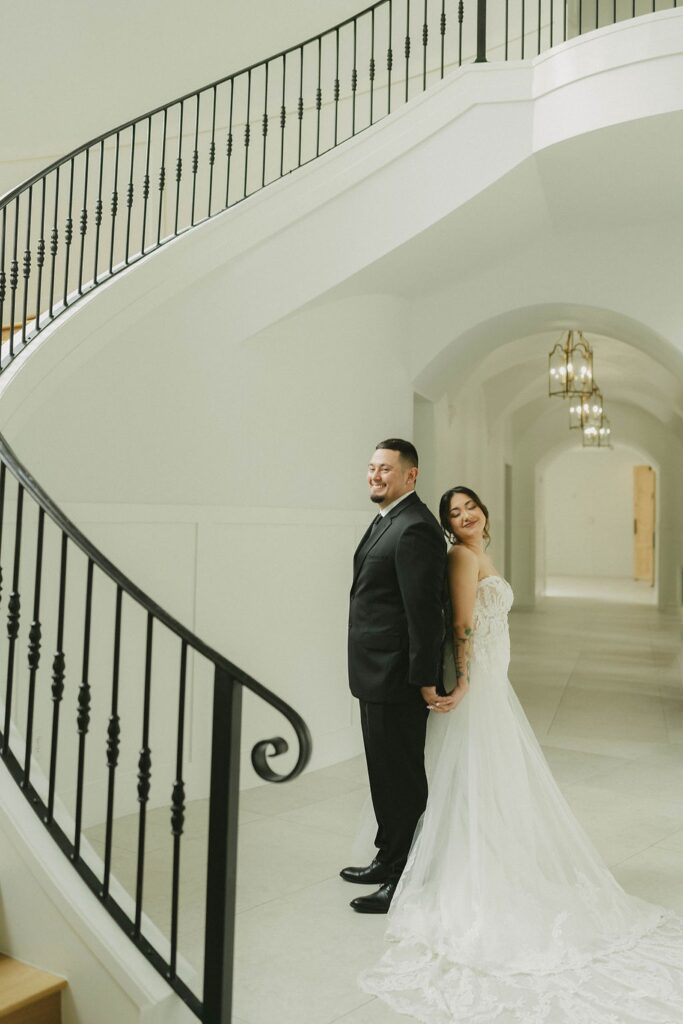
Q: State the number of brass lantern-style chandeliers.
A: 3